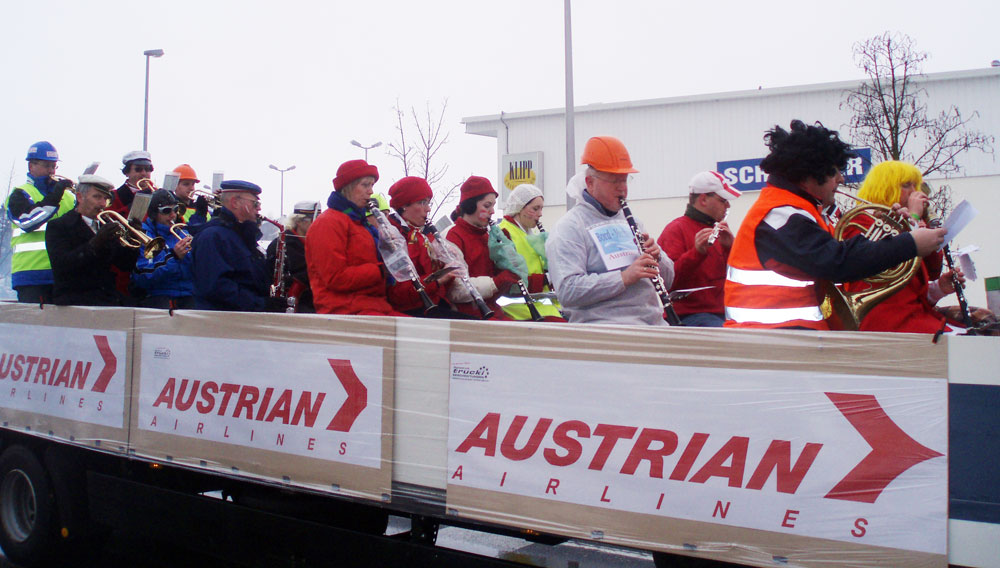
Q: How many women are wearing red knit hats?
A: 3